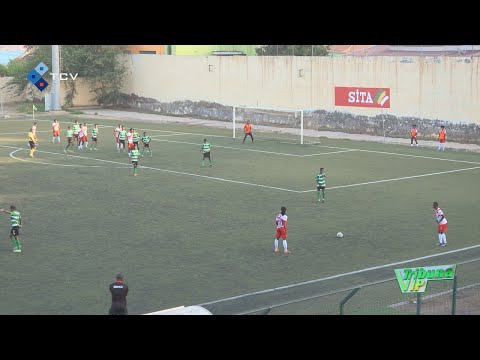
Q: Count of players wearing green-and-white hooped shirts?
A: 10